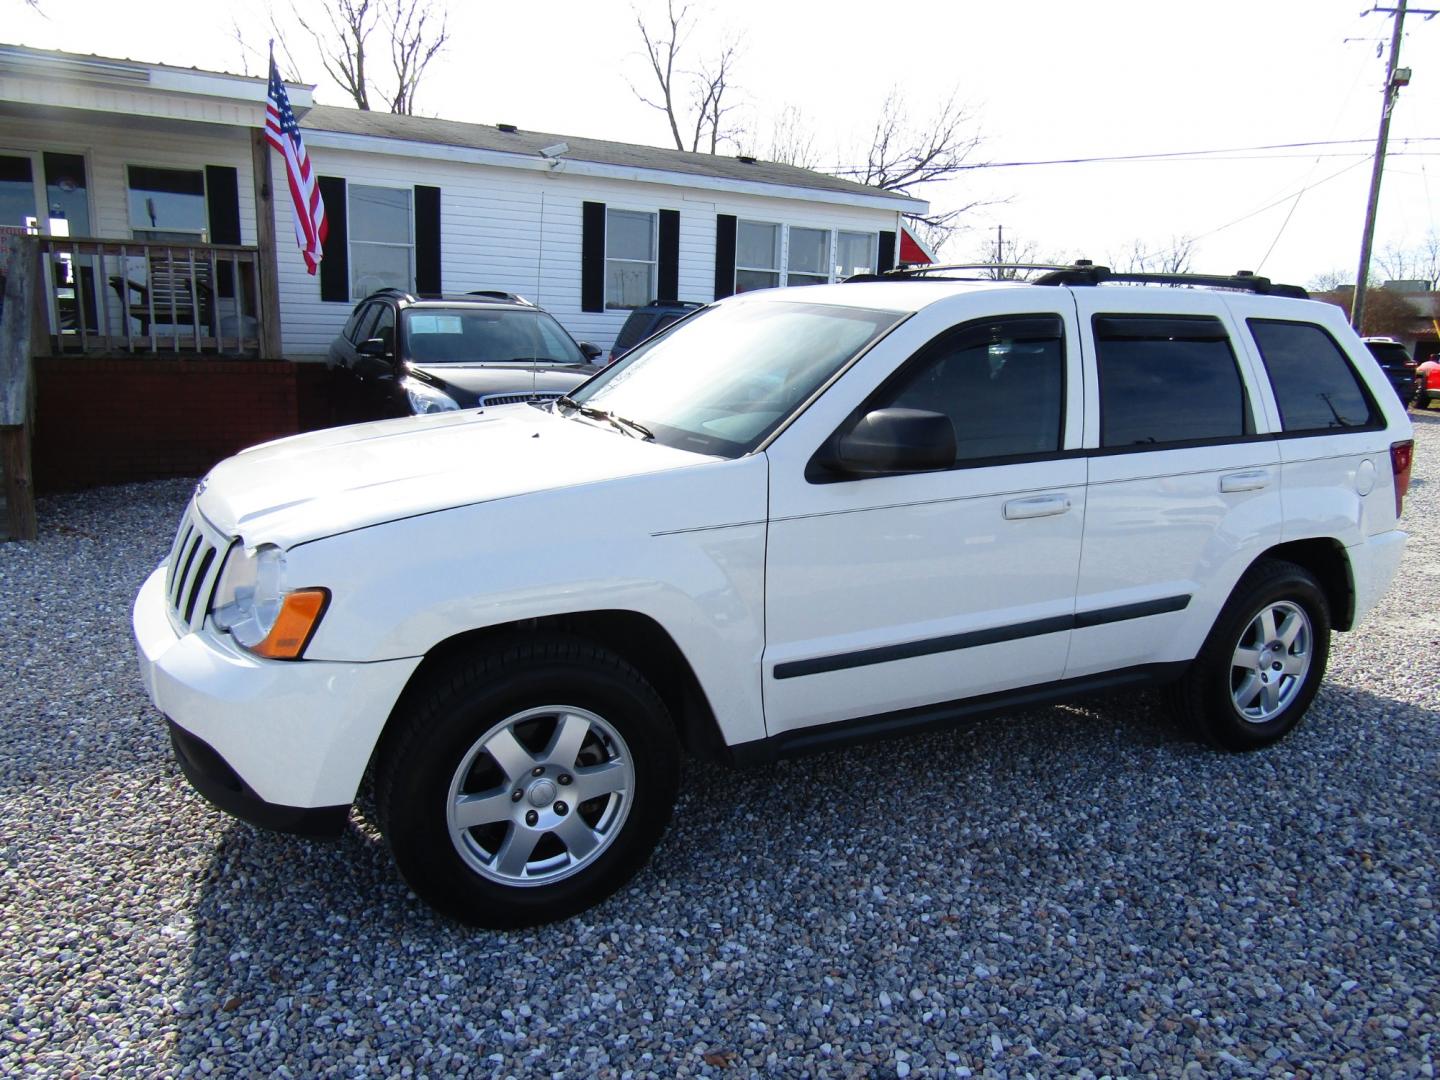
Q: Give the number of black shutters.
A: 7